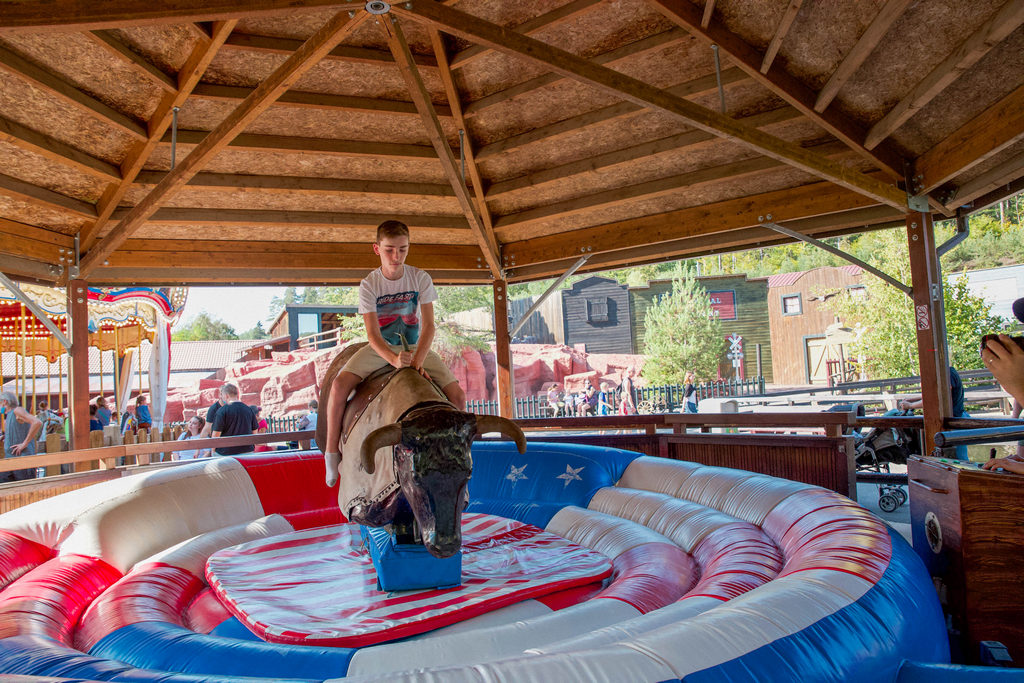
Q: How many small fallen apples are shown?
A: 0